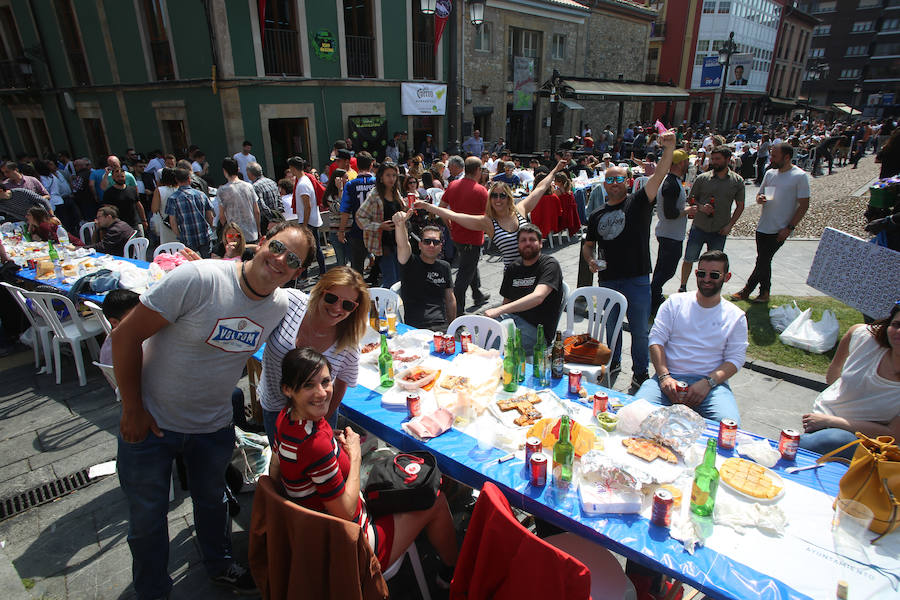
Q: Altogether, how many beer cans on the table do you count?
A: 11